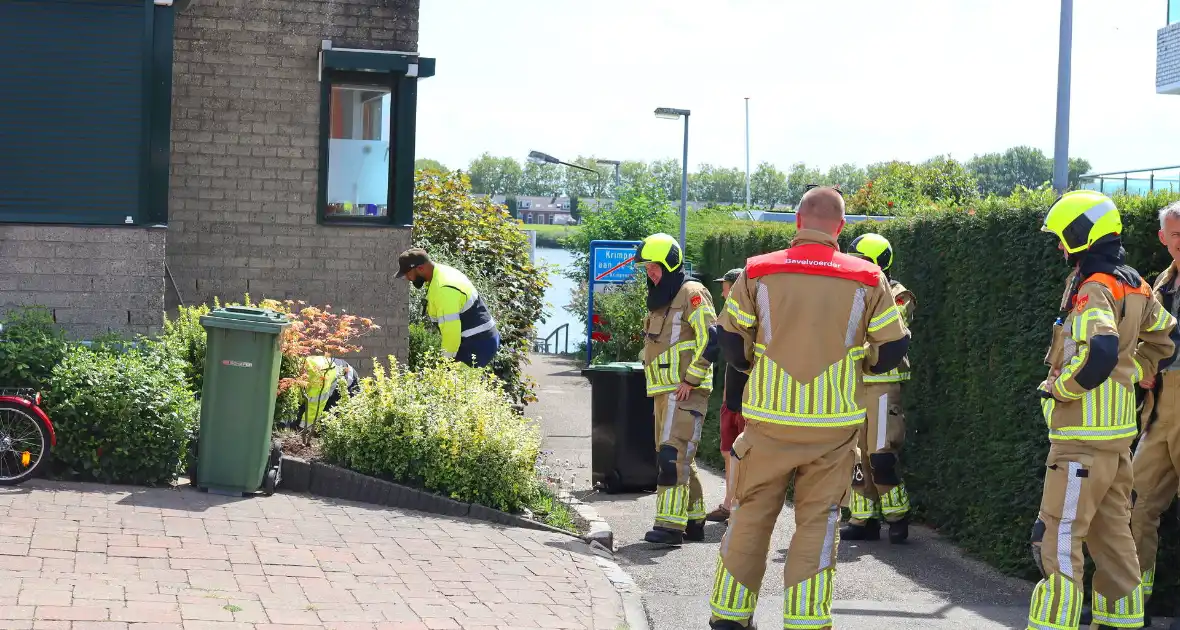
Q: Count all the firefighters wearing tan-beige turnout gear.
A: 5